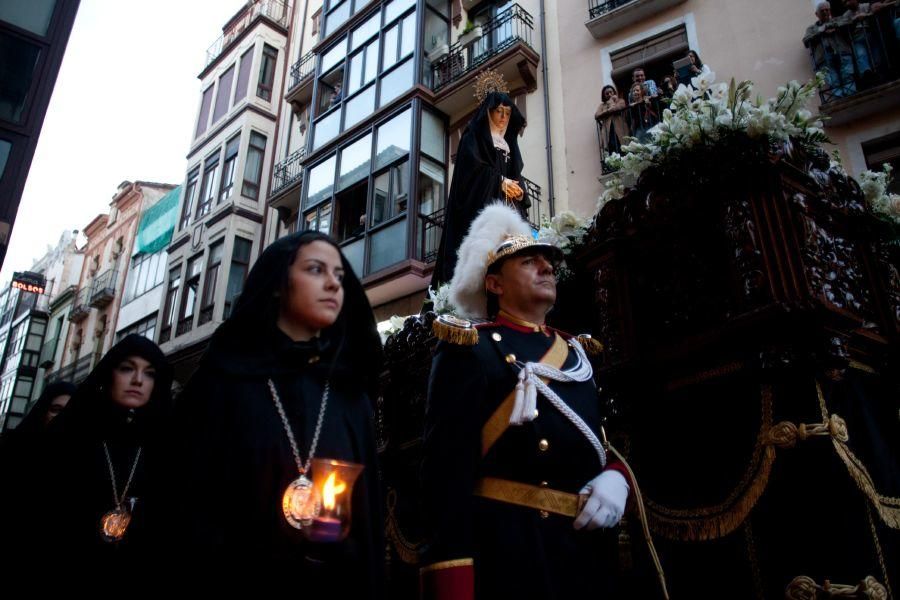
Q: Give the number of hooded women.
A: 3